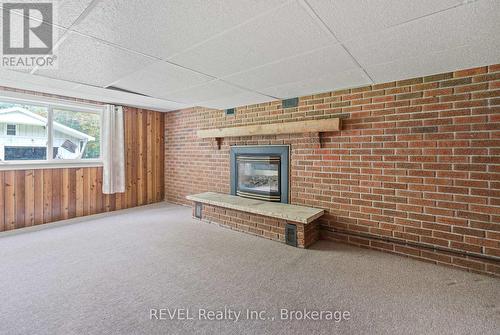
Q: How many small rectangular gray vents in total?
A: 4